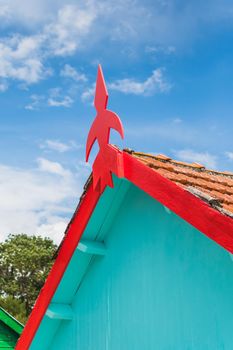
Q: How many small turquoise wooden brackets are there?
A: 2